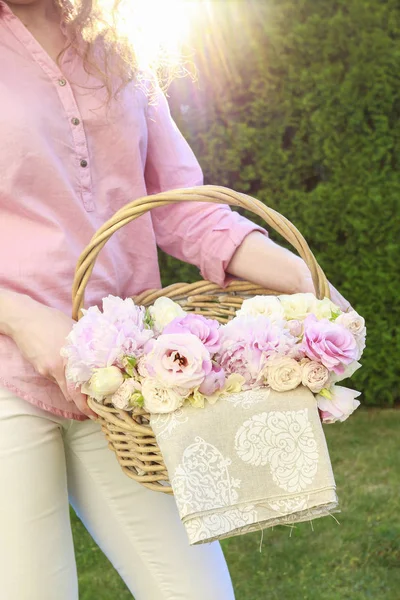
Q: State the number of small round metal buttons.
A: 3